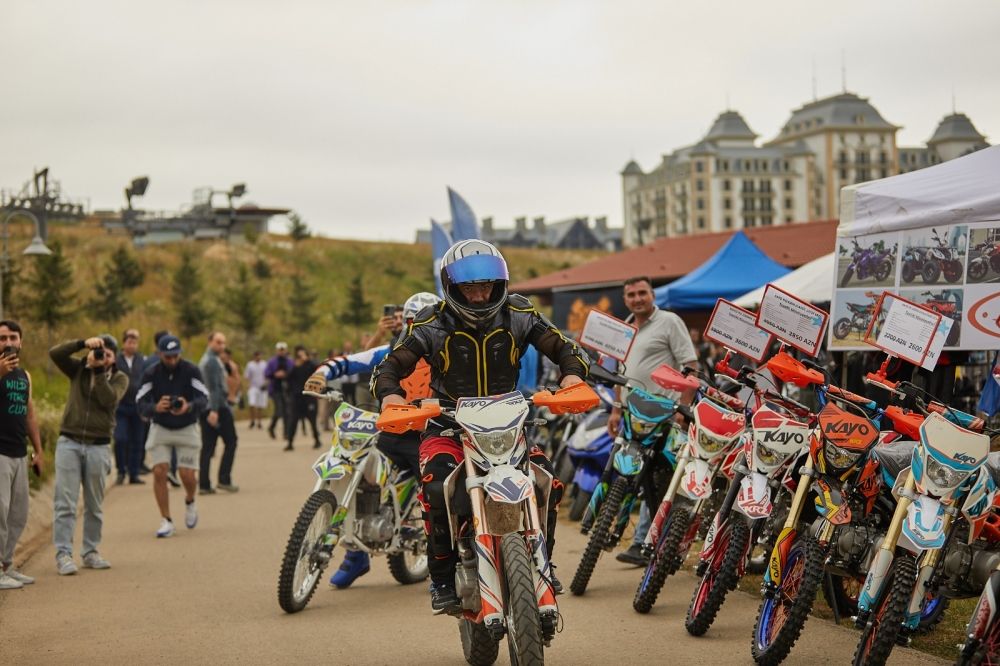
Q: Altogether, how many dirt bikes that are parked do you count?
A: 6